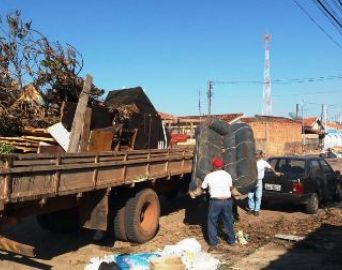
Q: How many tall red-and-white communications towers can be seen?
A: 1